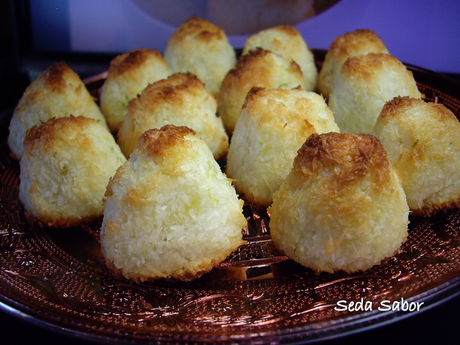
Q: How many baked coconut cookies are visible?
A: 13